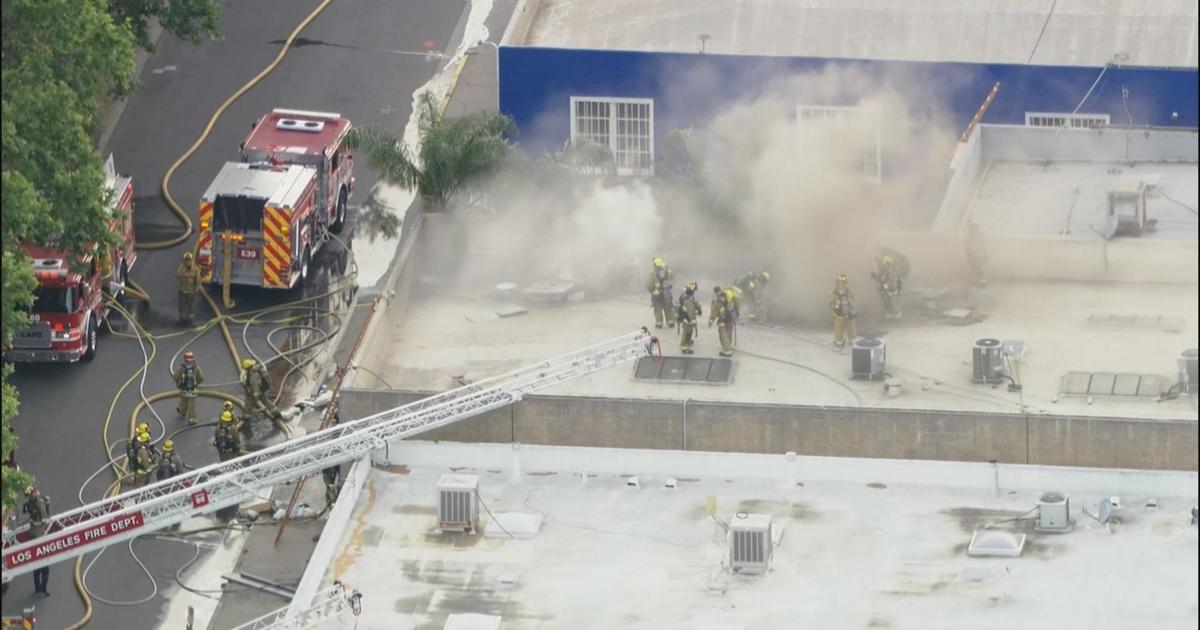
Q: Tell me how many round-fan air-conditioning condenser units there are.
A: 4